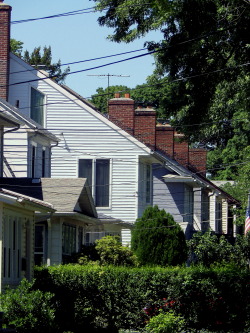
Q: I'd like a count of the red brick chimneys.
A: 6